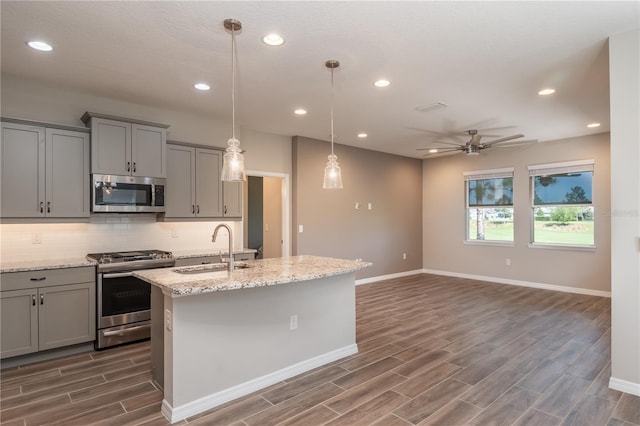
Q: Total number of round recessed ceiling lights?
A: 9